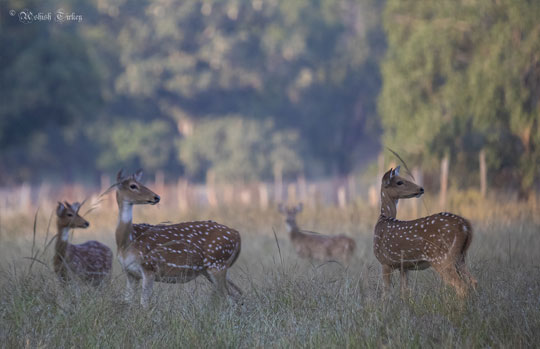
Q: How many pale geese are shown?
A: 0